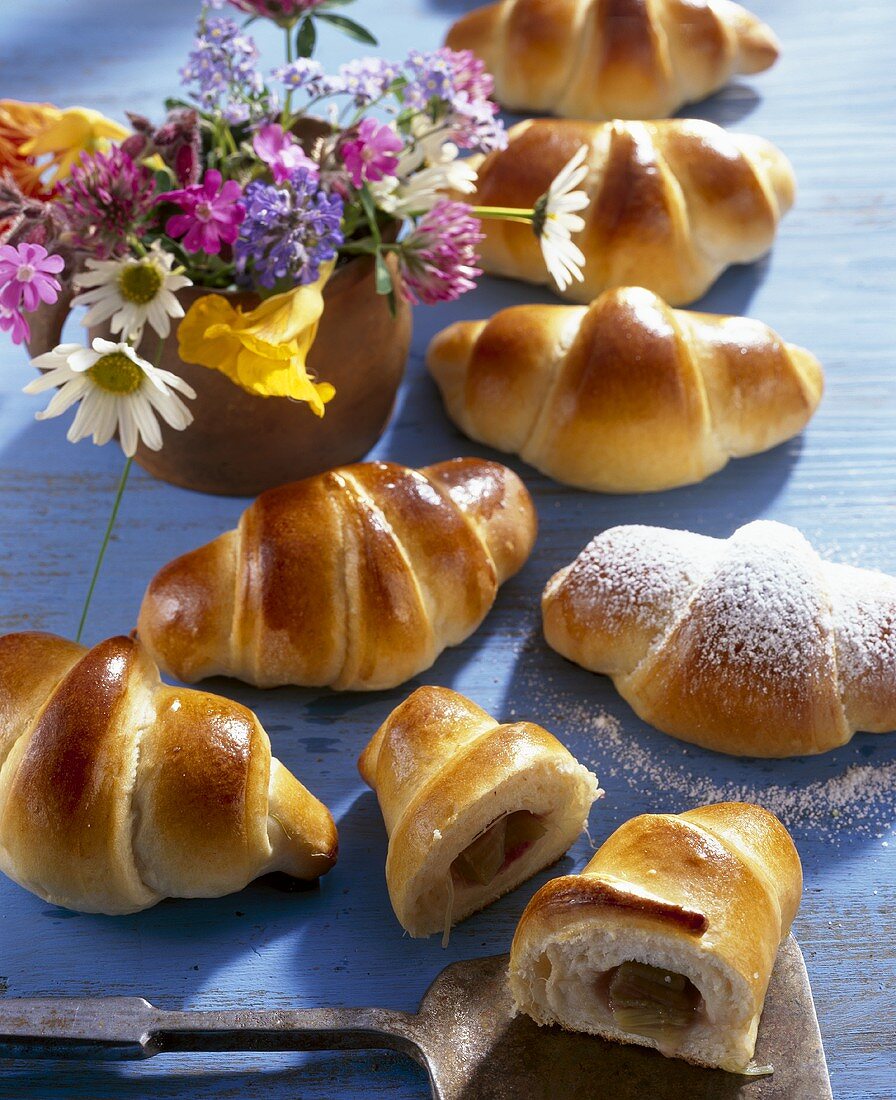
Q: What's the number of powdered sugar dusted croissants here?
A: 1